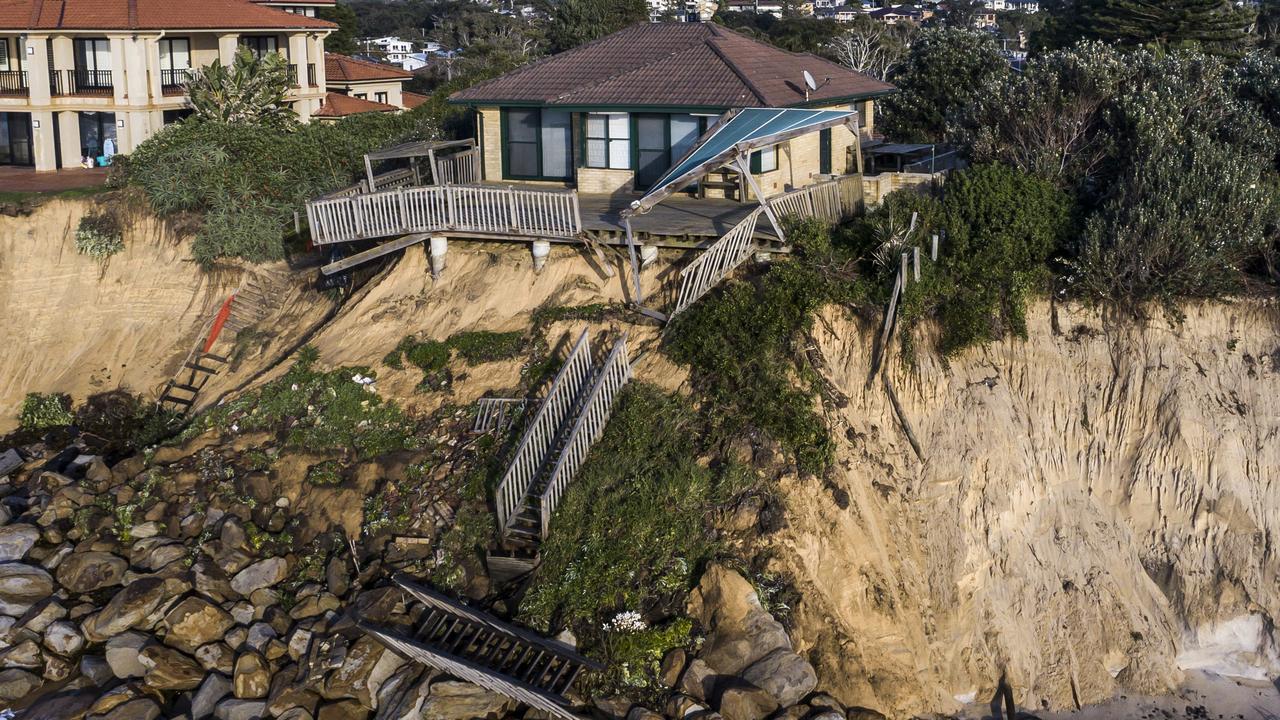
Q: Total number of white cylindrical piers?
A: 3